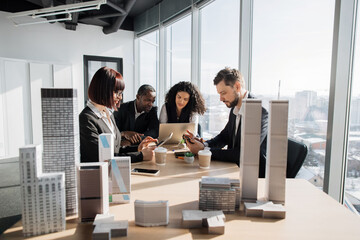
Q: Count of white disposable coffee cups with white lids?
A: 2